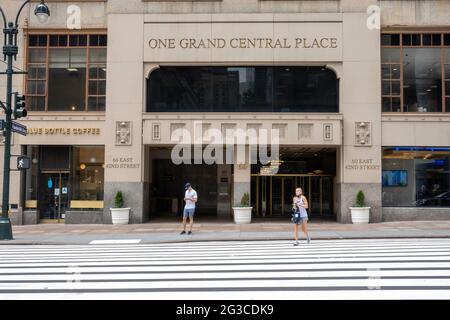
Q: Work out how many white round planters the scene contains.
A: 3